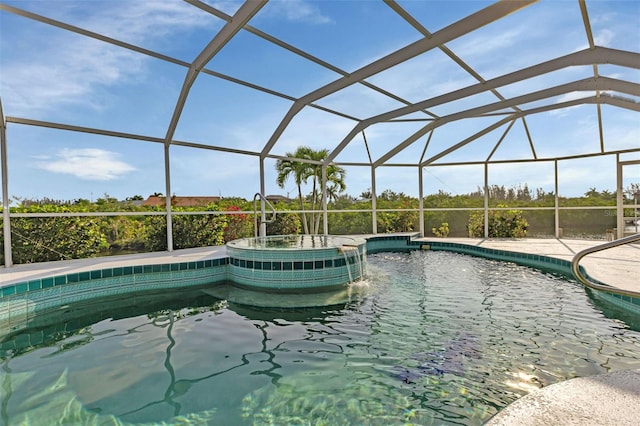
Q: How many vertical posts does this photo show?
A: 9